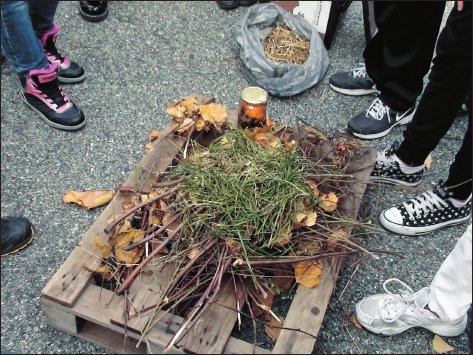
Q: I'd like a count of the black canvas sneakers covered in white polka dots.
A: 2